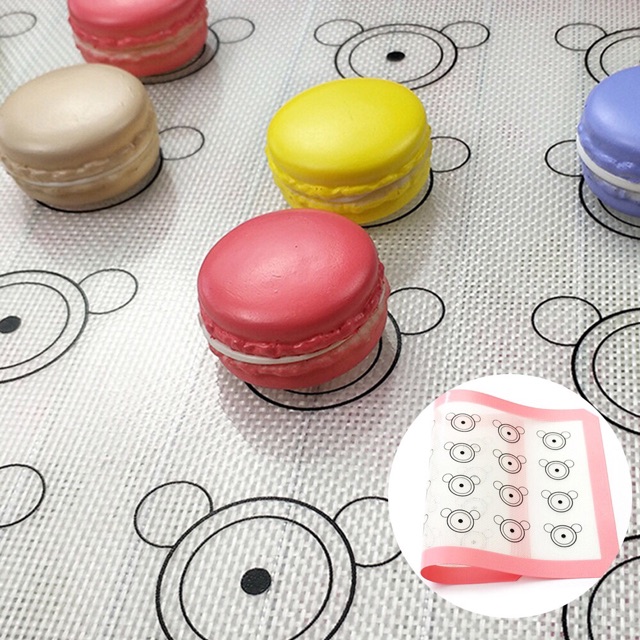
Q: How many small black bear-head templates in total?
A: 12